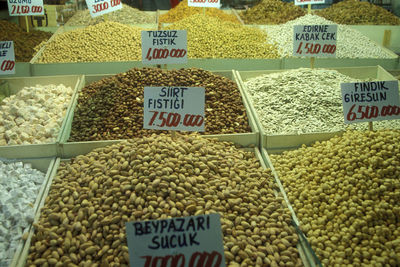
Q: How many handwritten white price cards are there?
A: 10